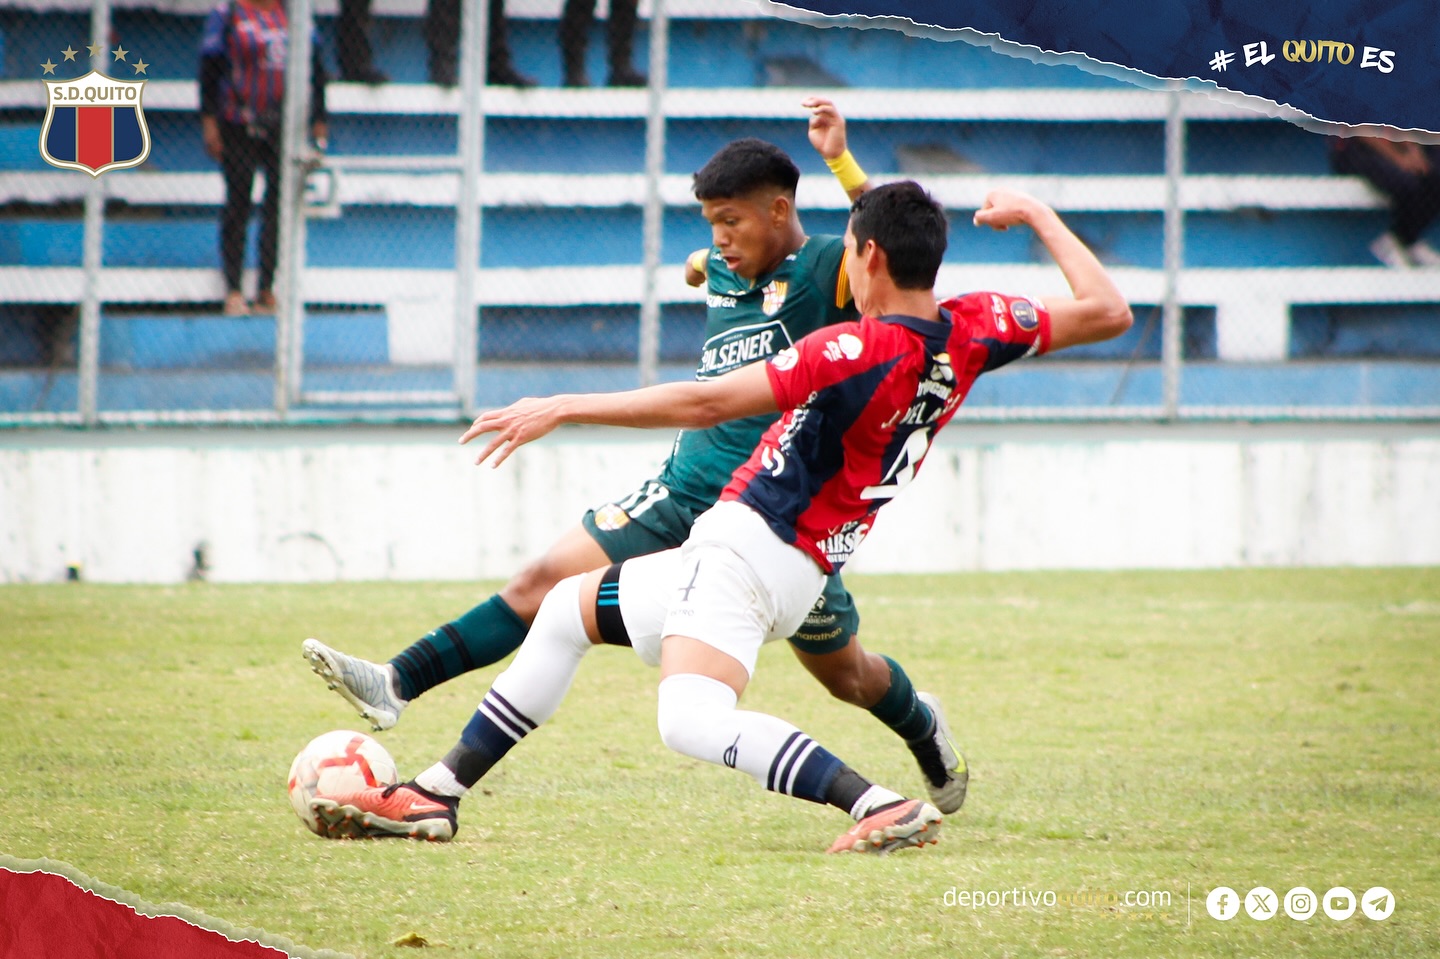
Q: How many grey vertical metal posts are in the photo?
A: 5